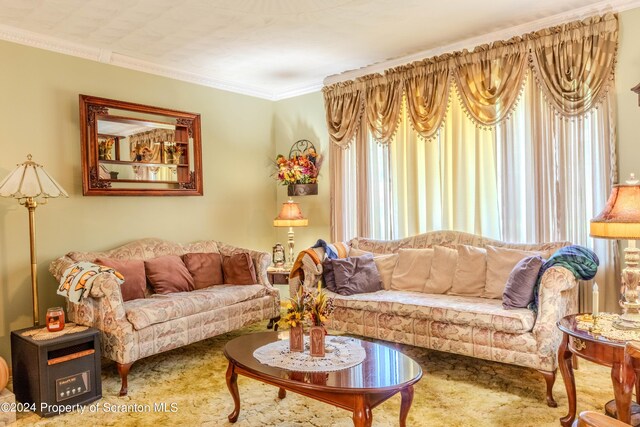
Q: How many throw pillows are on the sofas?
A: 12